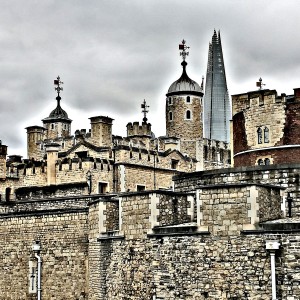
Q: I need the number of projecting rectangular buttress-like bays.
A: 3